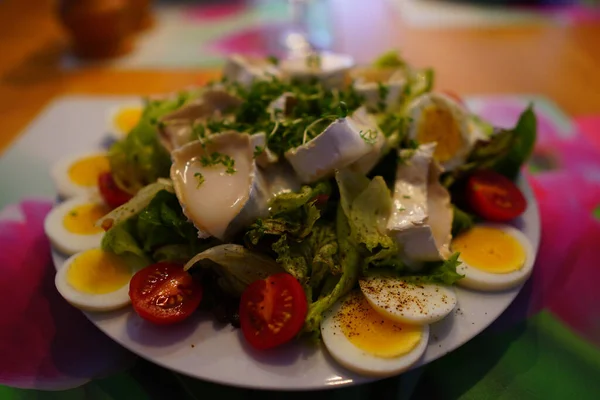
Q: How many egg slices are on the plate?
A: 8